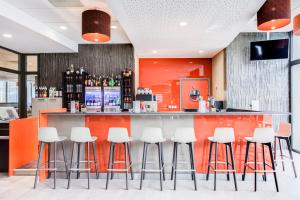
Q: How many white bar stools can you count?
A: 7